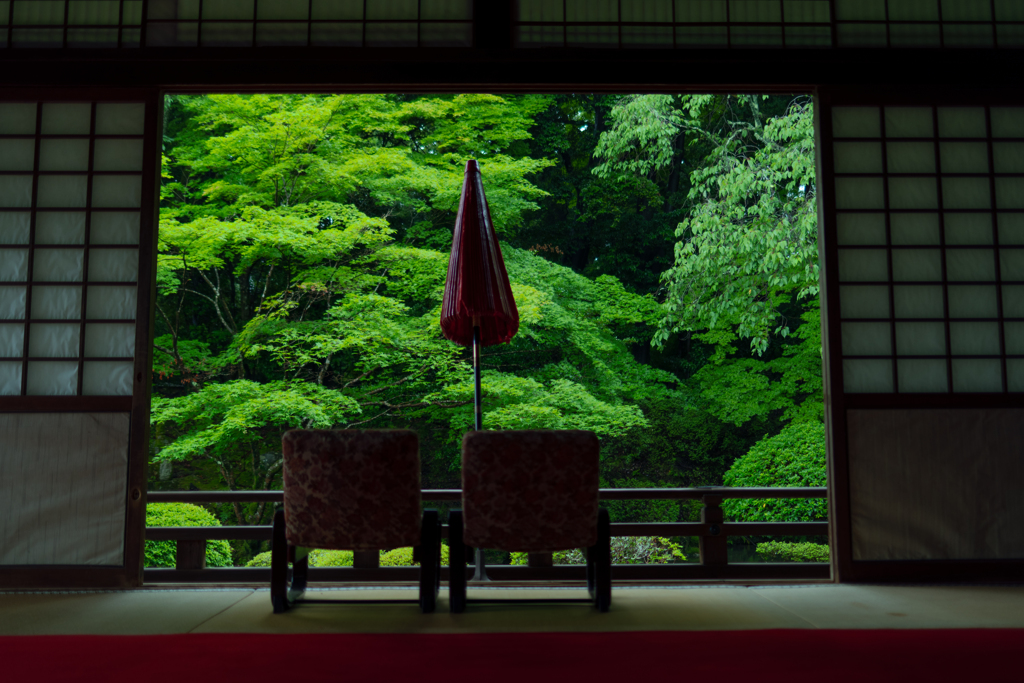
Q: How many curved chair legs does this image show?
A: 4